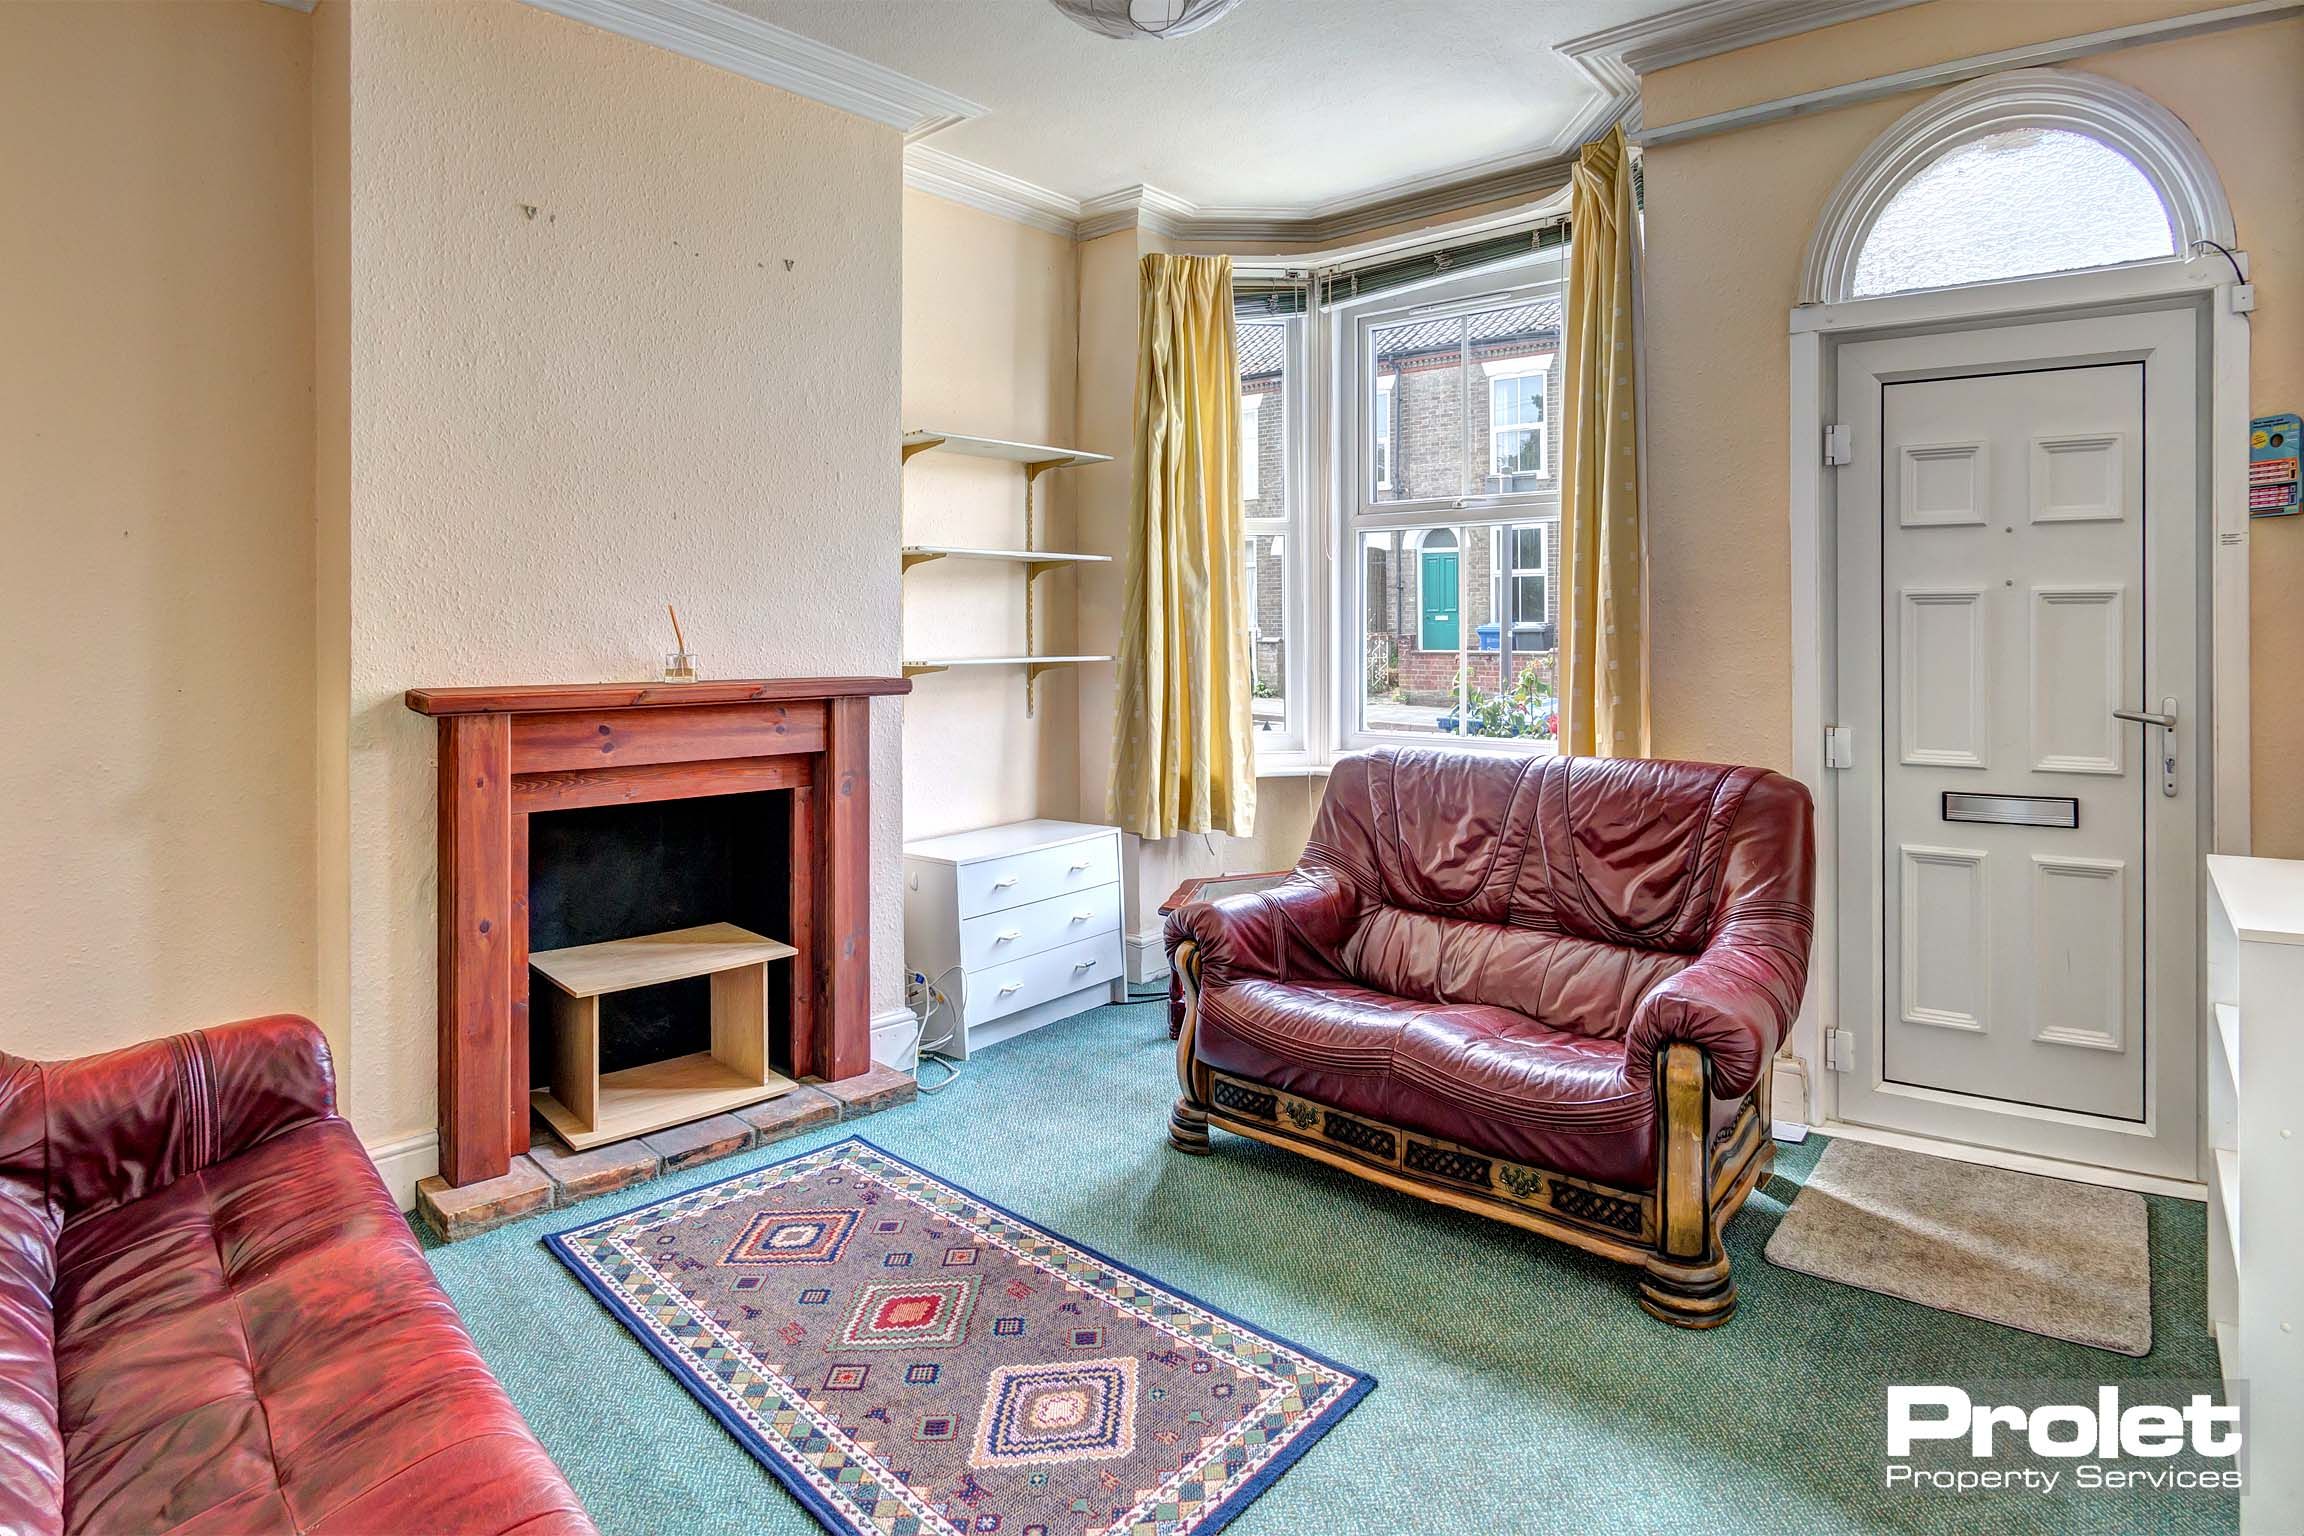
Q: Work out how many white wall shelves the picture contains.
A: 3